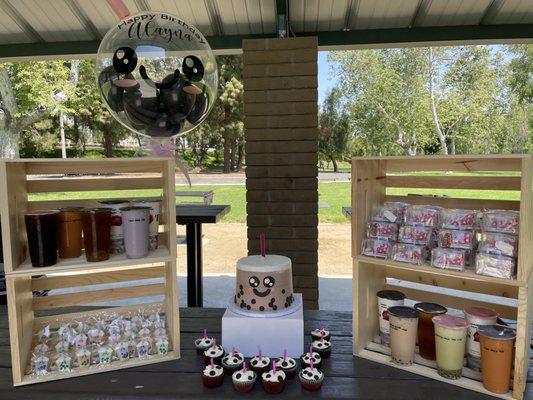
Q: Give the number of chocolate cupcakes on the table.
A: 12